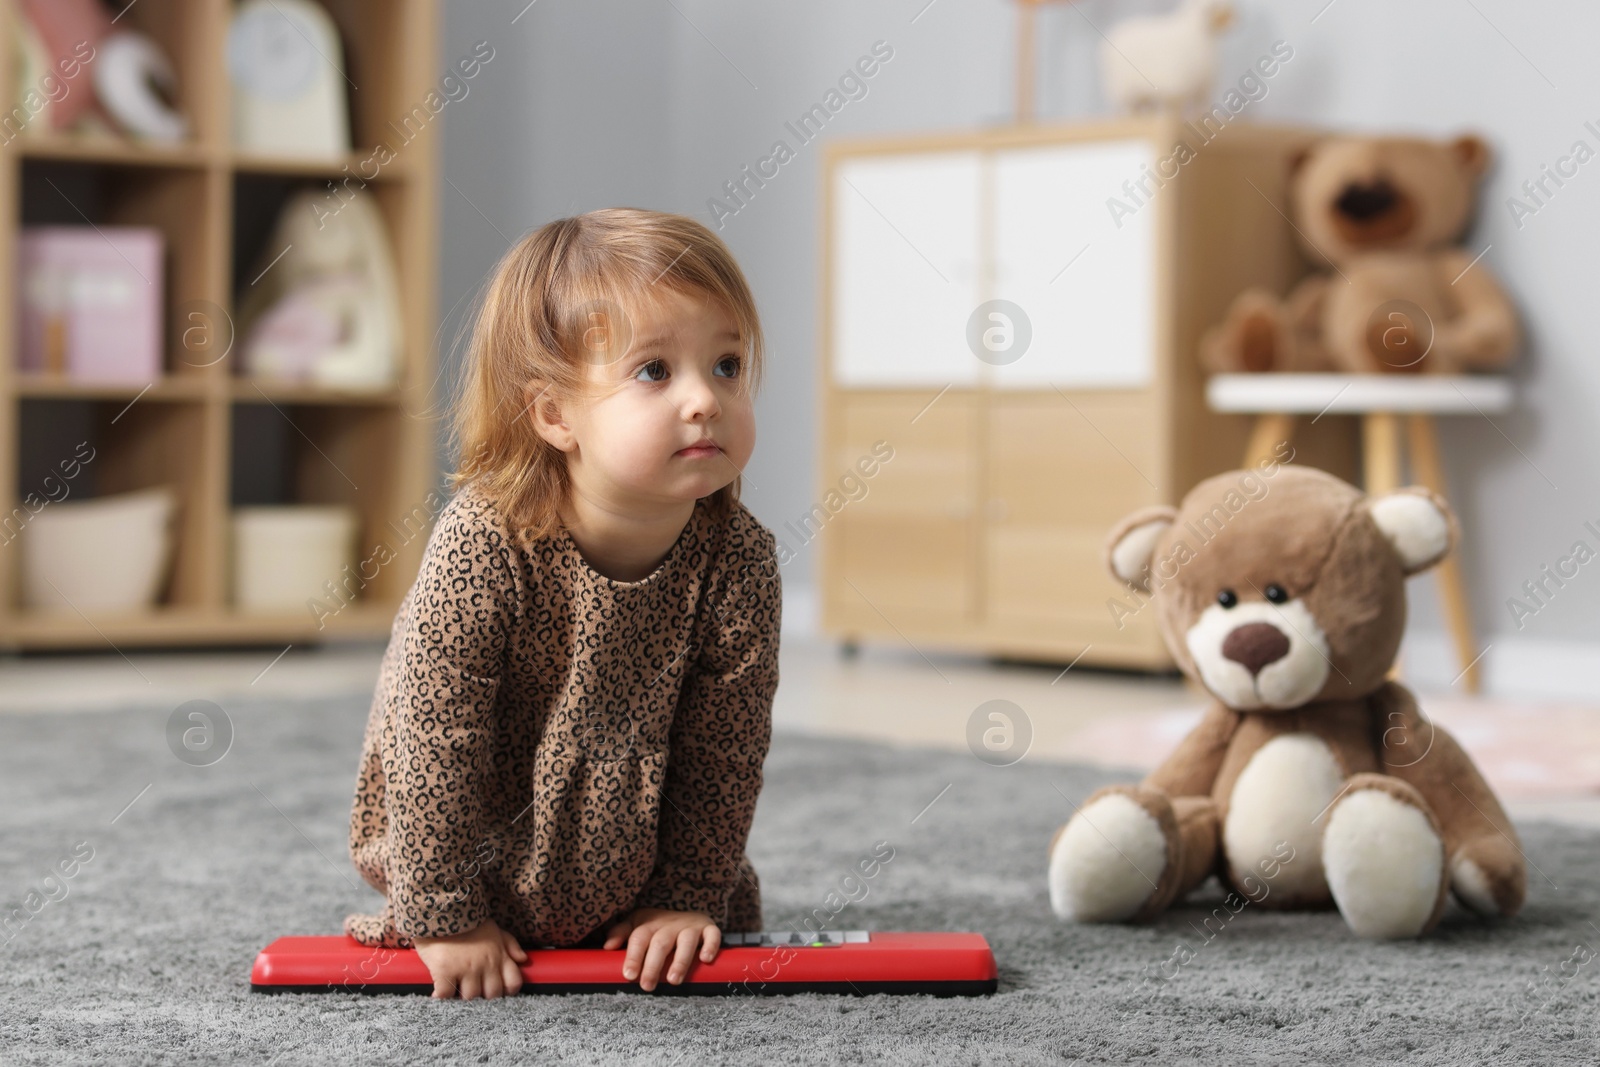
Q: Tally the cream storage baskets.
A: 2